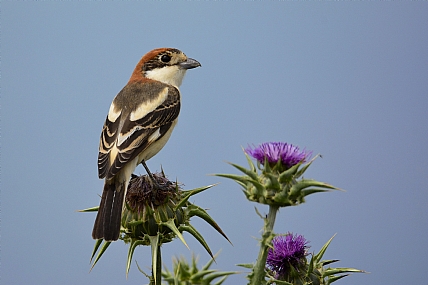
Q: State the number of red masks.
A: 0